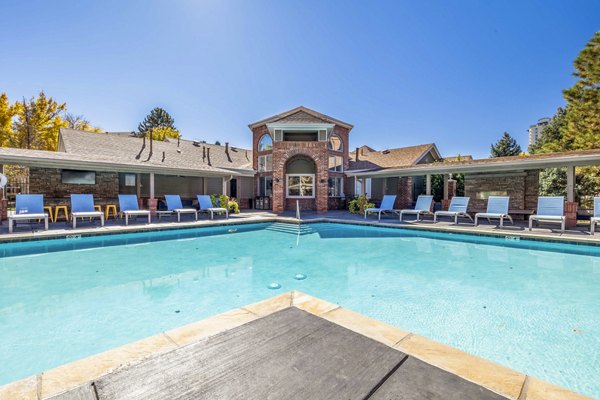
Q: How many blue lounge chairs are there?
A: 11